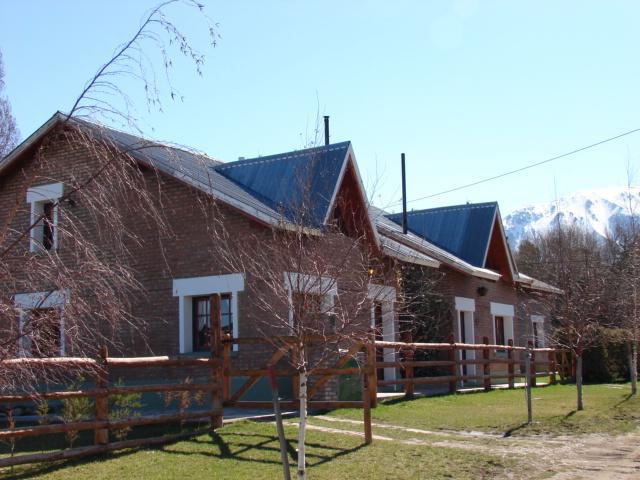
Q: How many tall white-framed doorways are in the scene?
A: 2